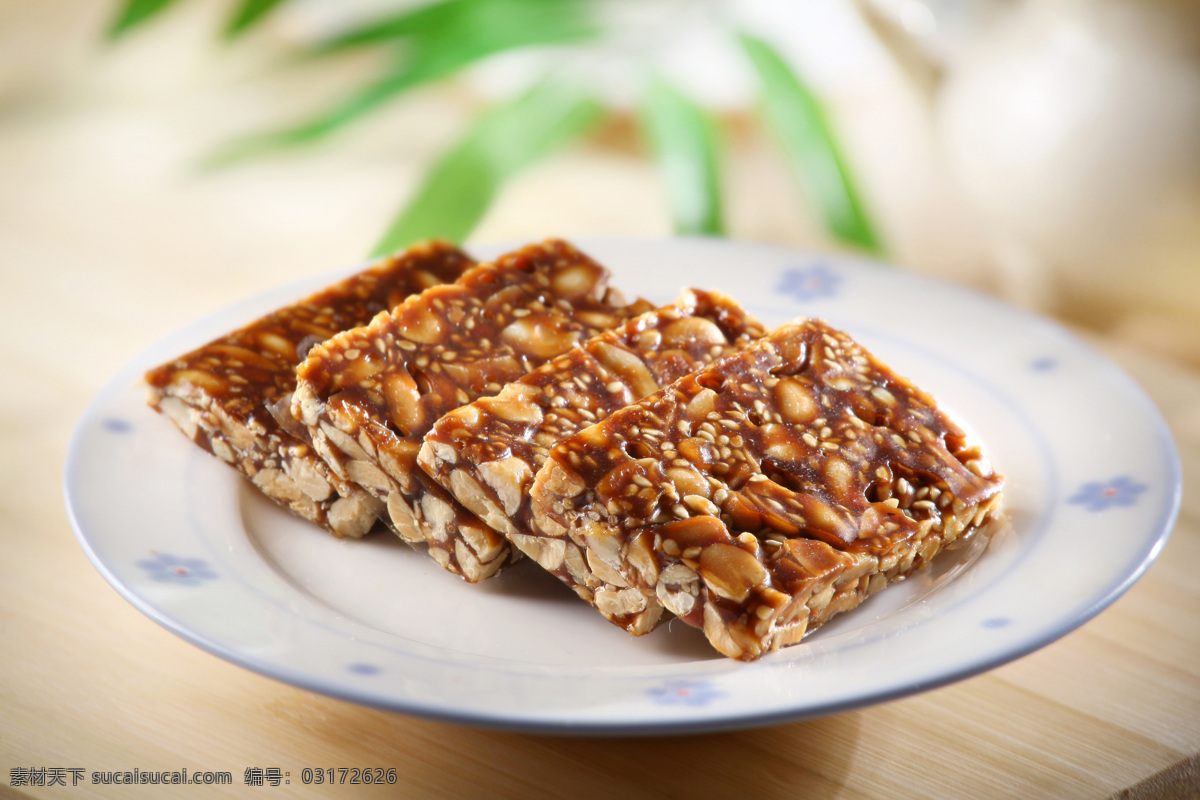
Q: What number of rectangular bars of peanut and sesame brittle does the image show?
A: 4